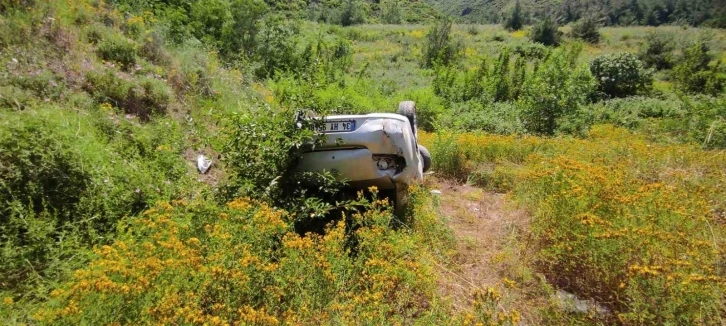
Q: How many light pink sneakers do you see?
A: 0